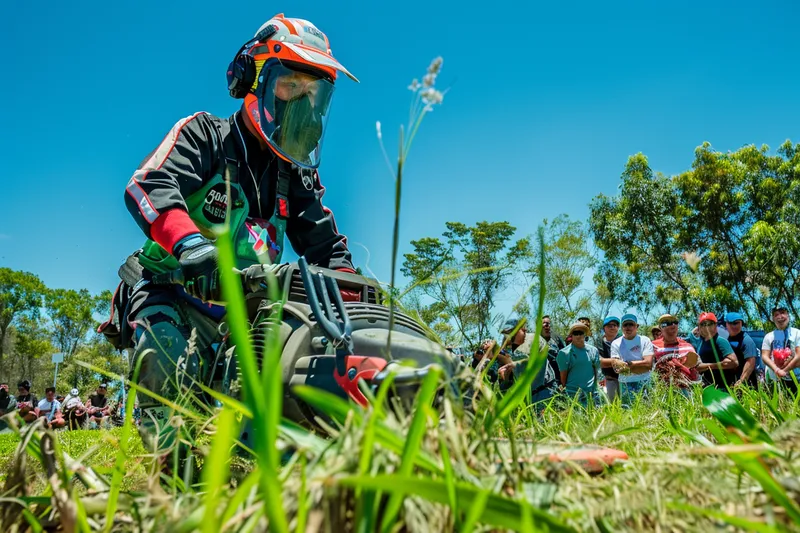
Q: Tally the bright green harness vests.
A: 1